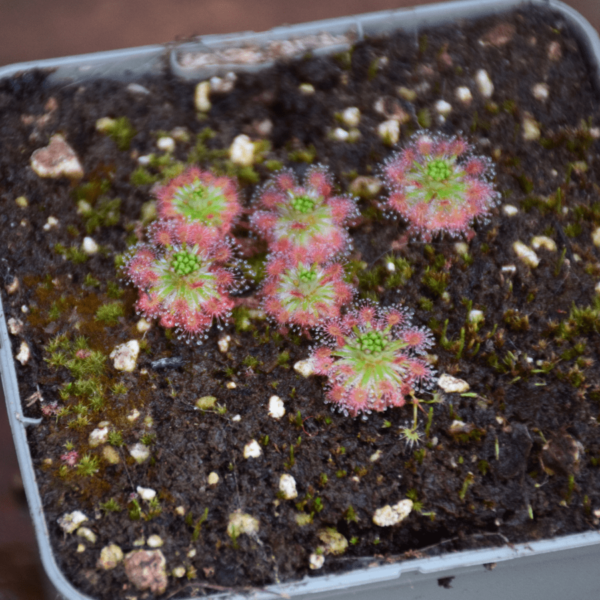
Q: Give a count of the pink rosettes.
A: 6